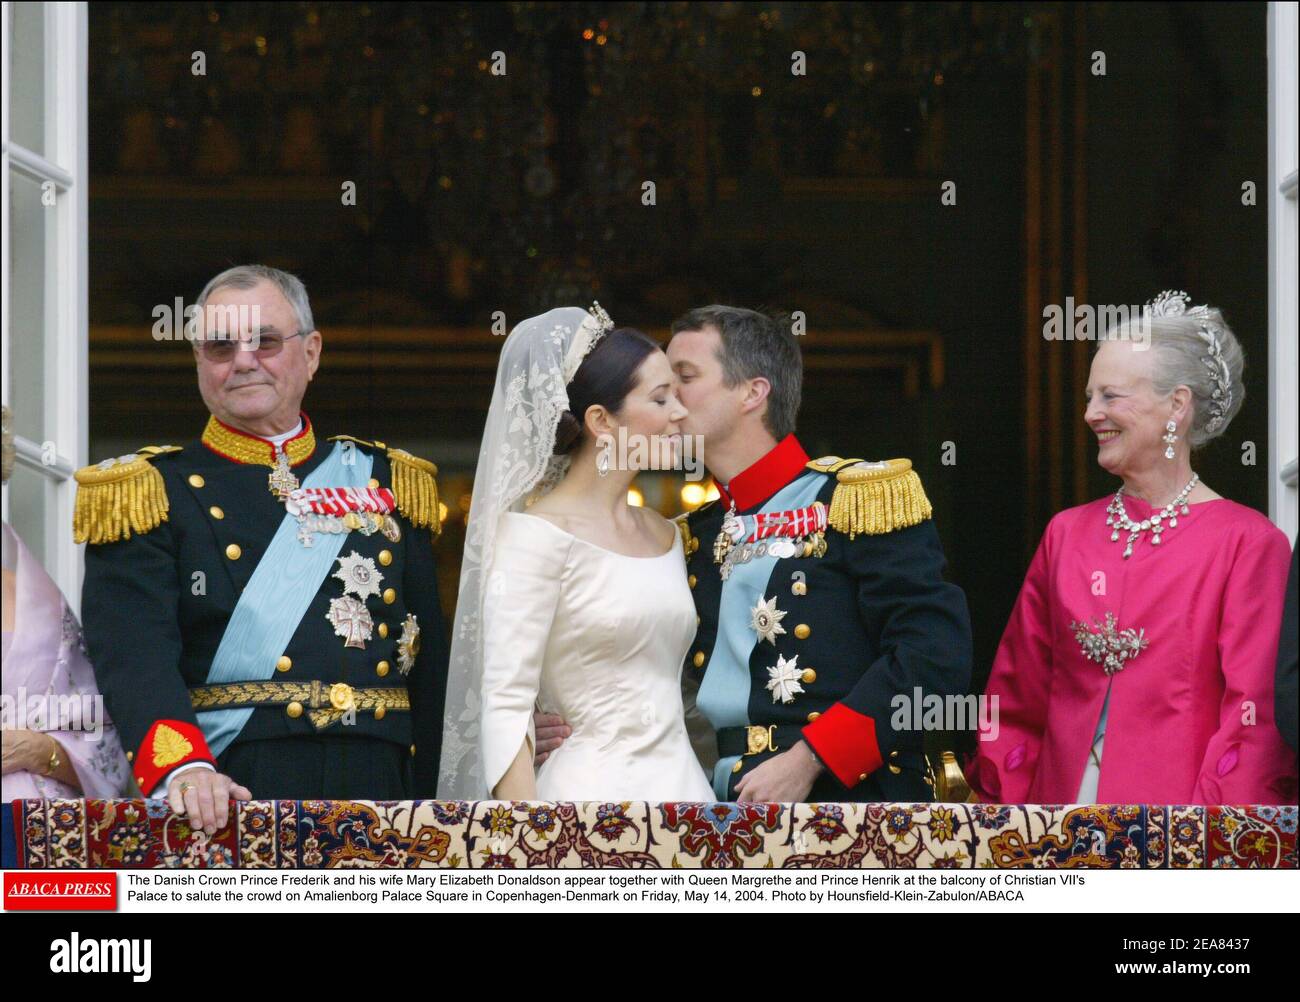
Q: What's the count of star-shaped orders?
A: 5